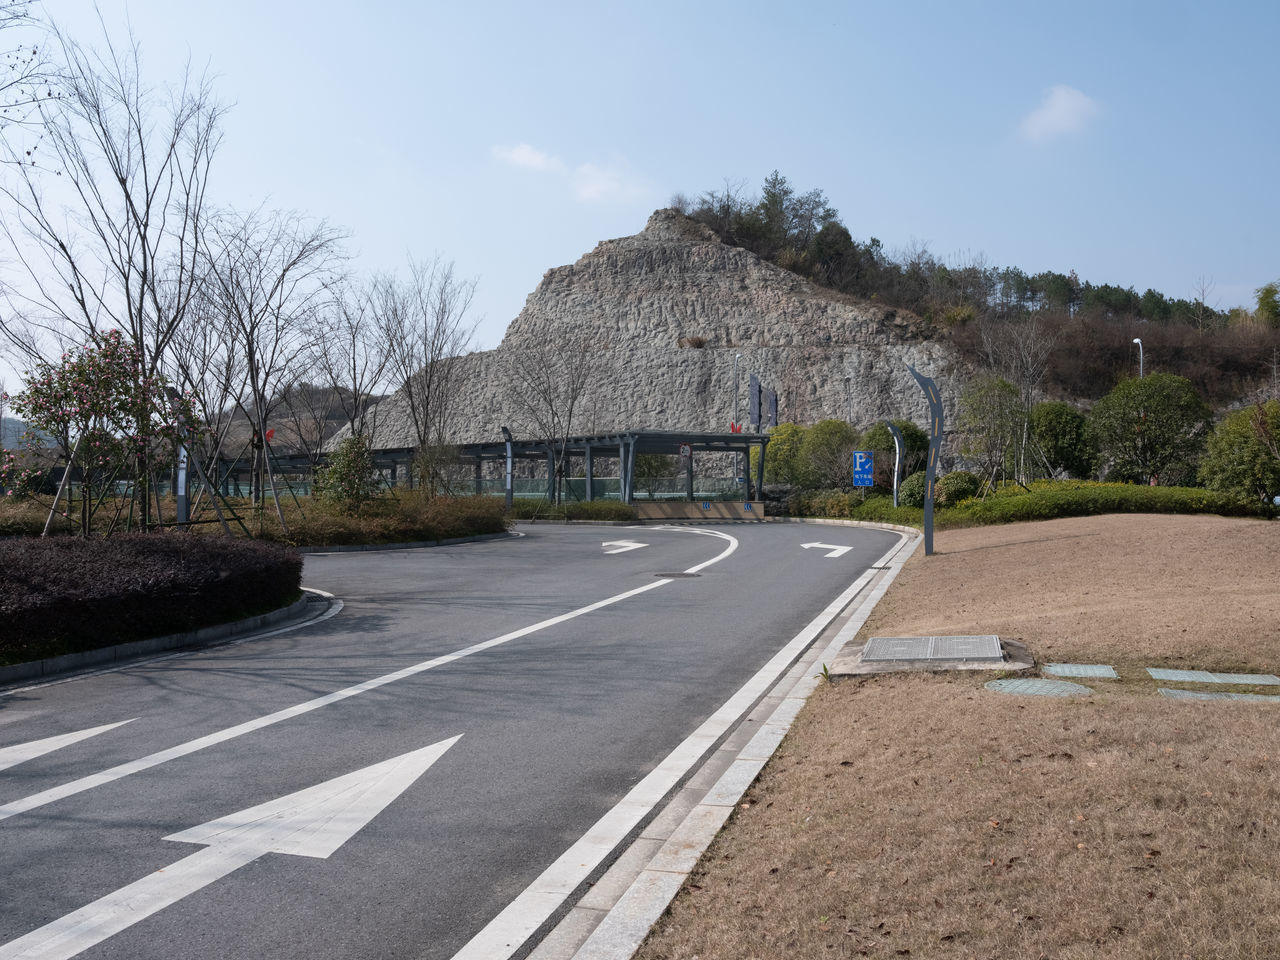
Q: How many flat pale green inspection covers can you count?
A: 4